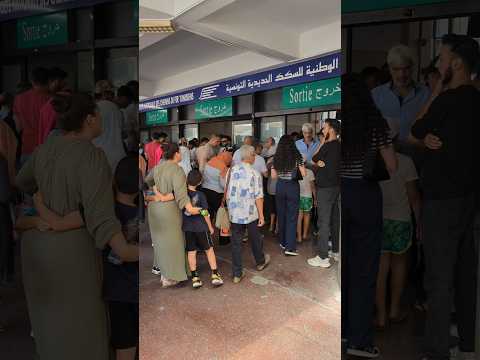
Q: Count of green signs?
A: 3